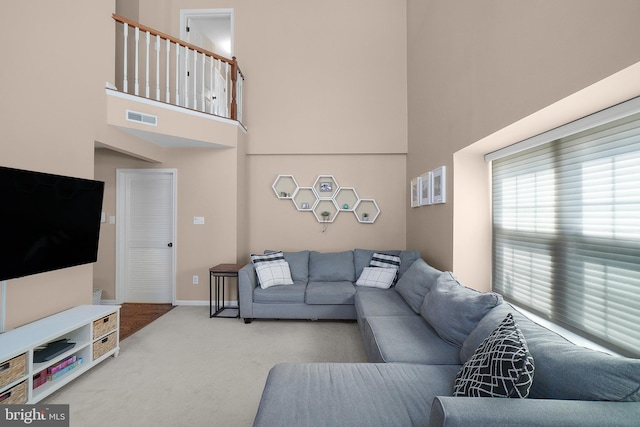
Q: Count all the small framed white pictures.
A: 3